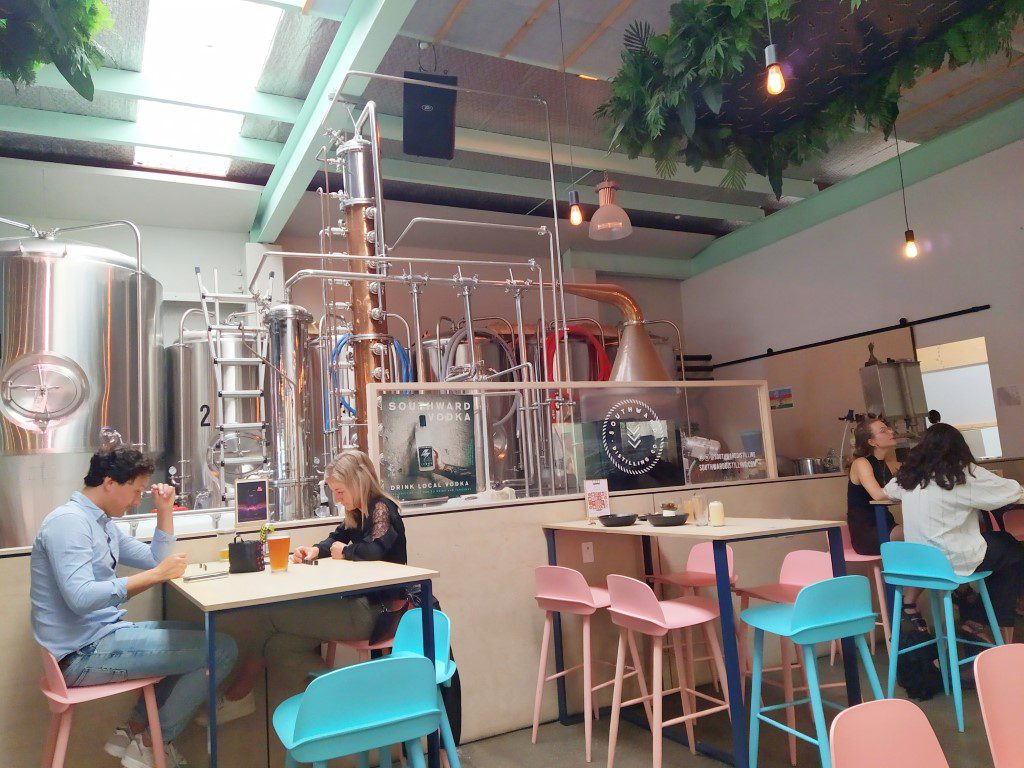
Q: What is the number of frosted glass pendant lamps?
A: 1